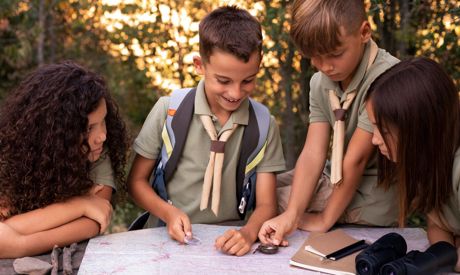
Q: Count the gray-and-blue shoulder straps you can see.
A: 2